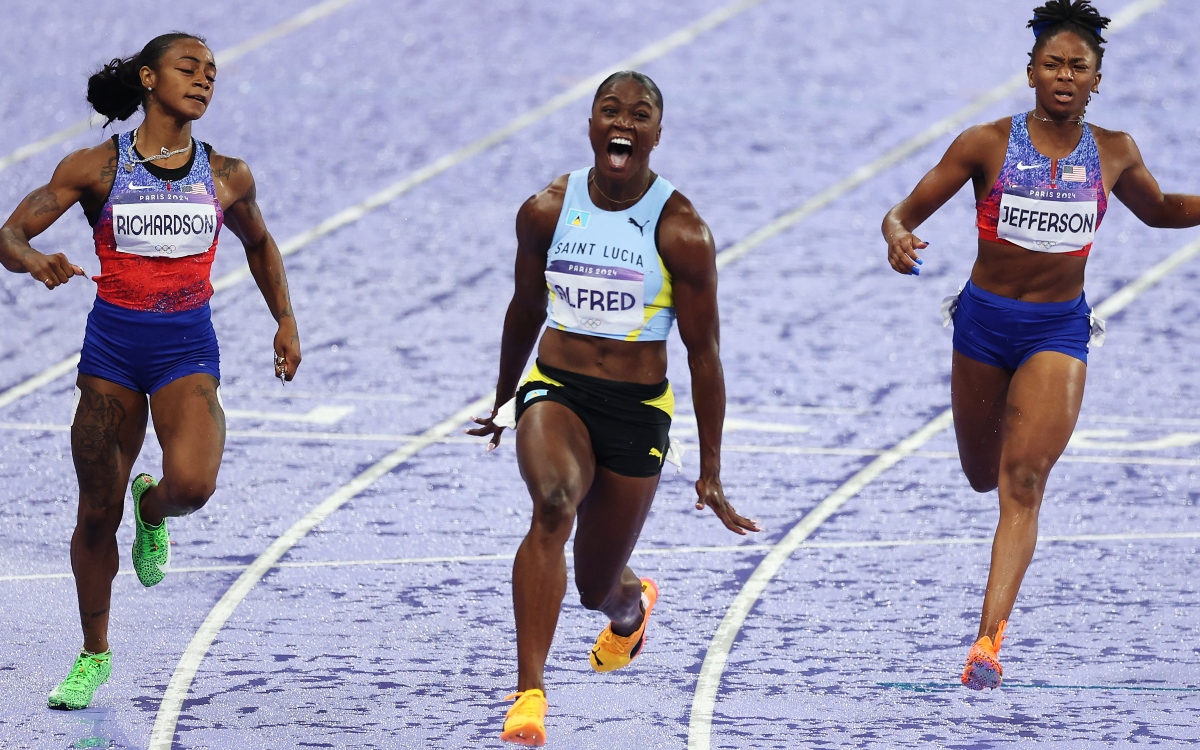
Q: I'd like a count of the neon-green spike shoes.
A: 2